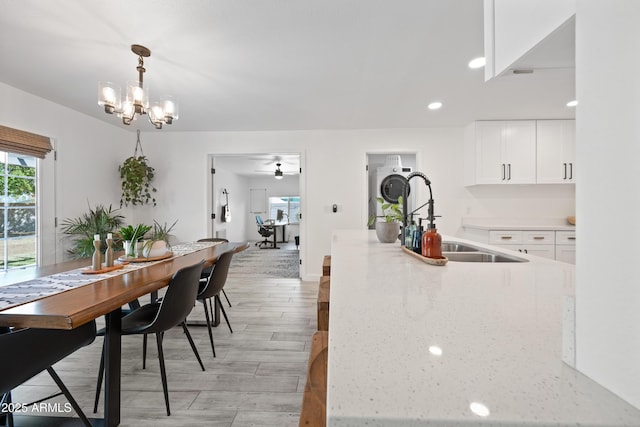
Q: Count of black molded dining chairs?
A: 4